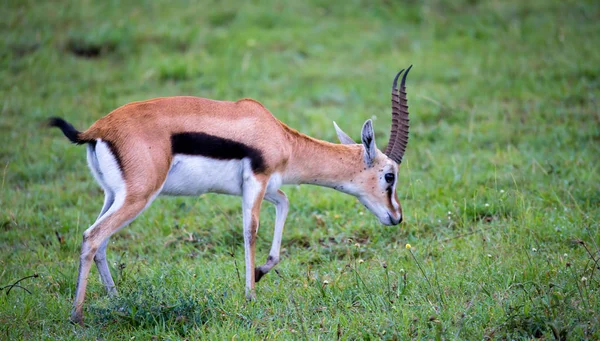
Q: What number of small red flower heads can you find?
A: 0